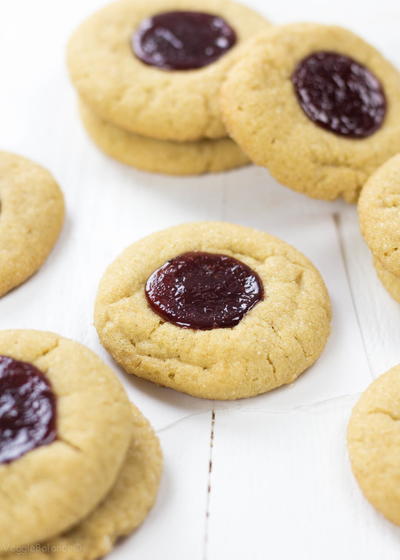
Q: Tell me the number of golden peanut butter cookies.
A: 10